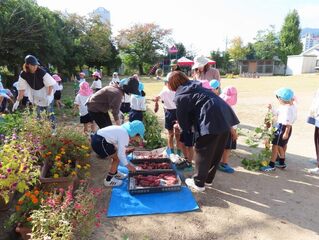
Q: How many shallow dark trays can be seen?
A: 3